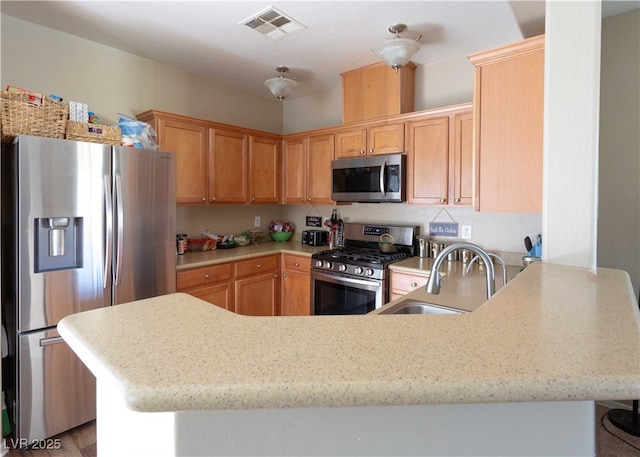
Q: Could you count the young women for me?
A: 0